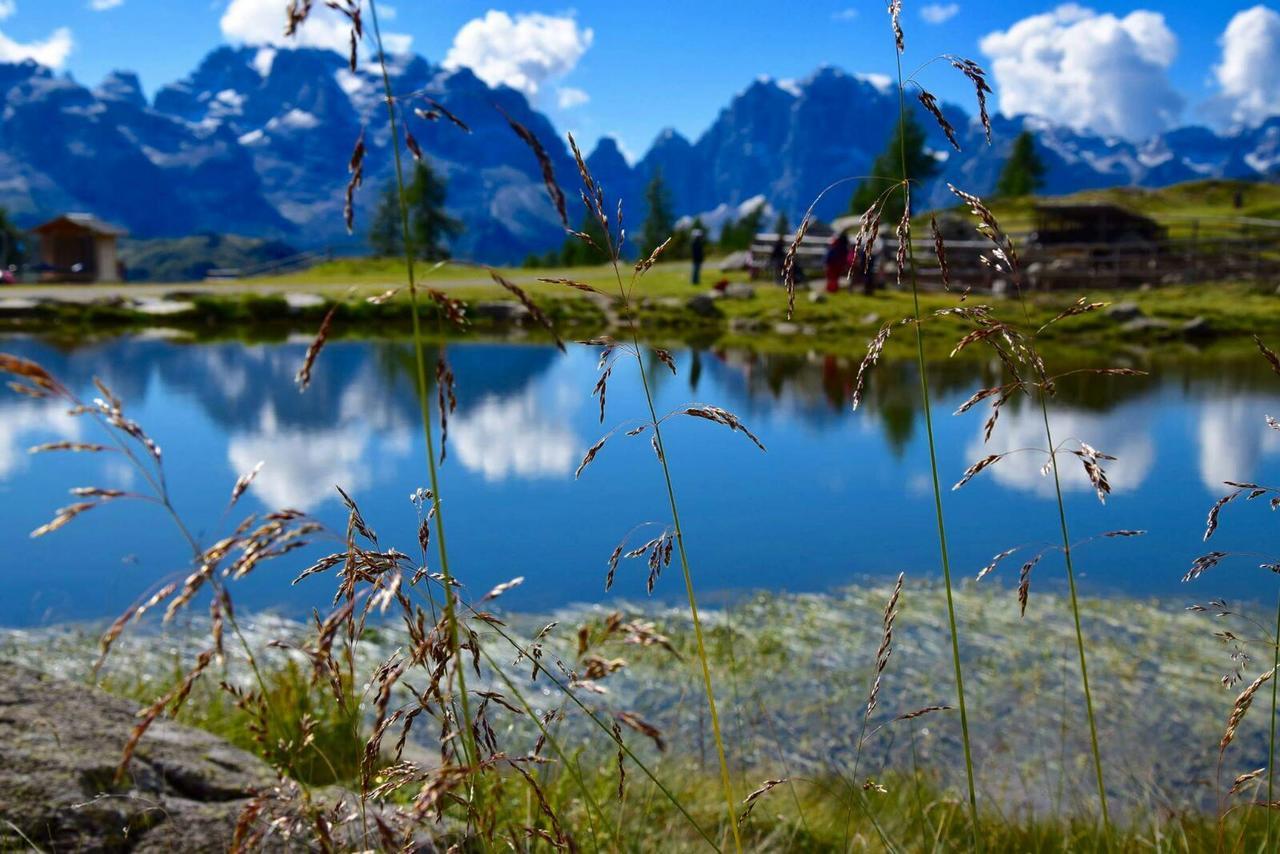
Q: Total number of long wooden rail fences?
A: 1